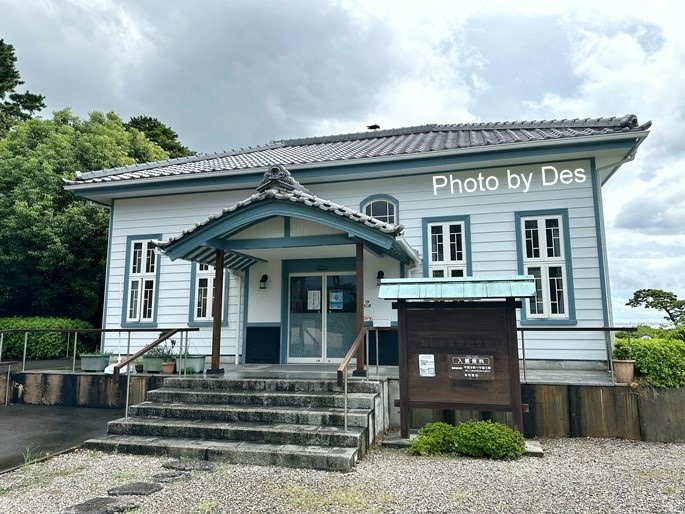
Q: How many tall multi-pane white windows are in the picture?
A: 4